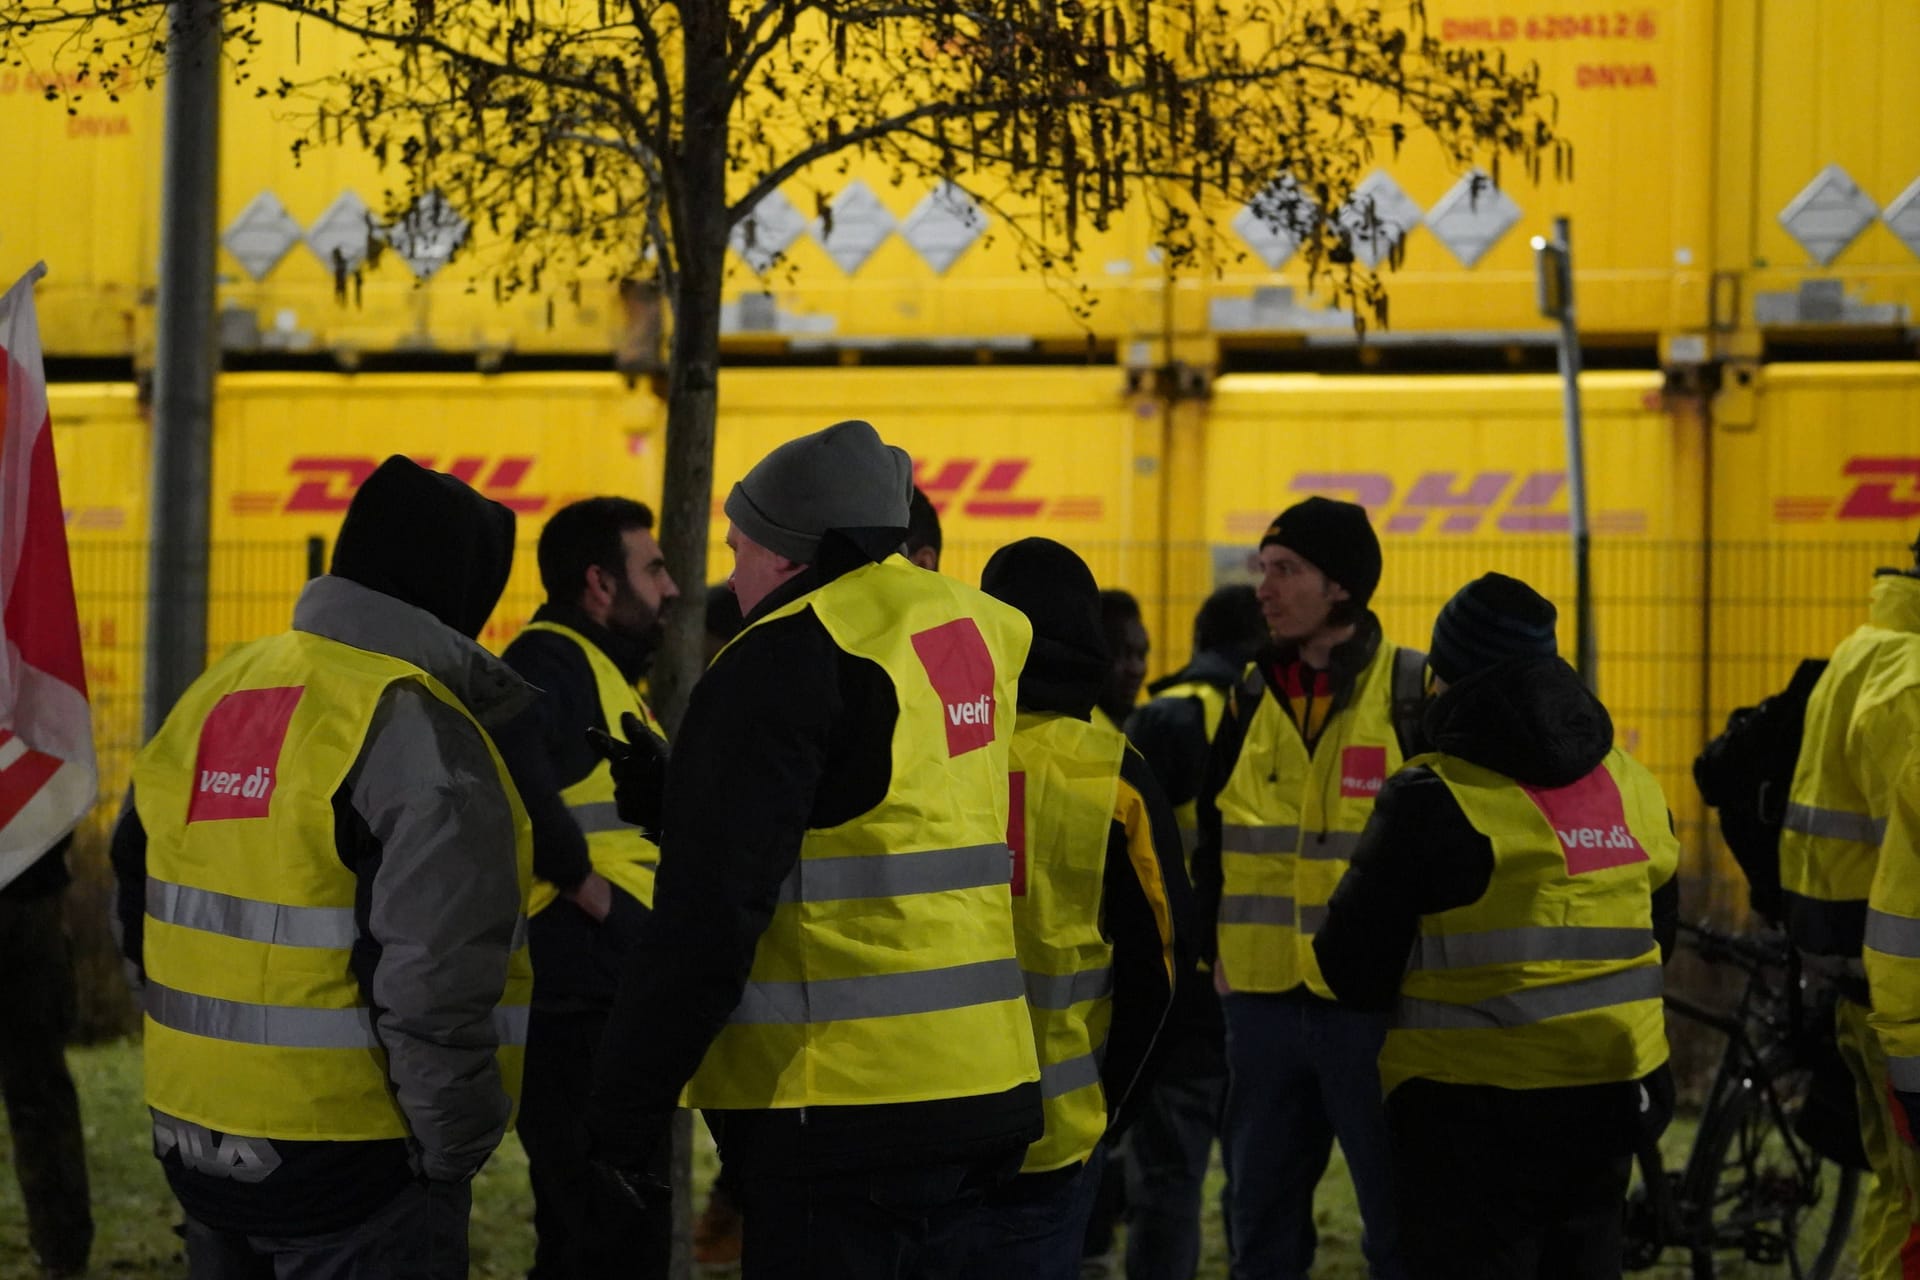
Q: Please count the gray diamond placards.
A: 11